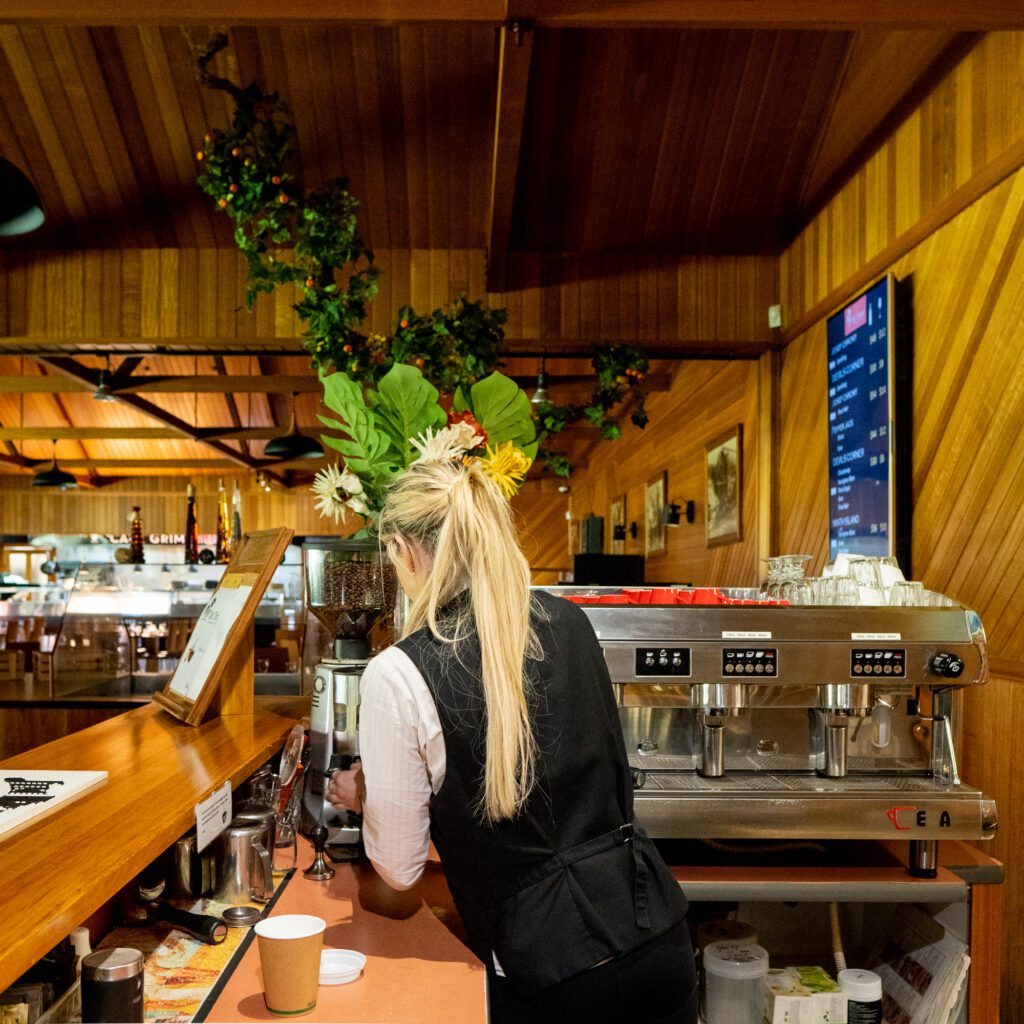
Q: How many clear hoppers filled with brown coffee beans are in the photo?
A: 1